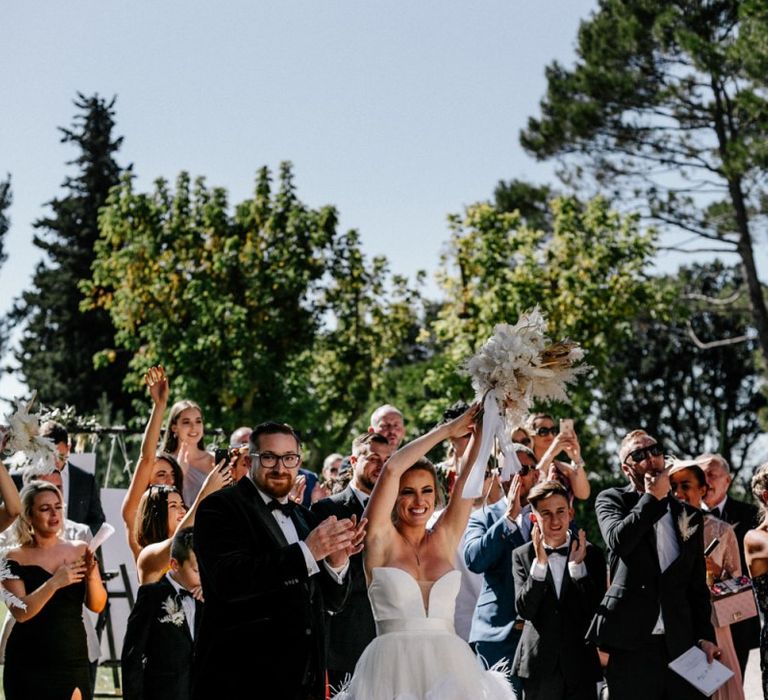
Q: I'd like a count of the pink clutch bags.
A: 1